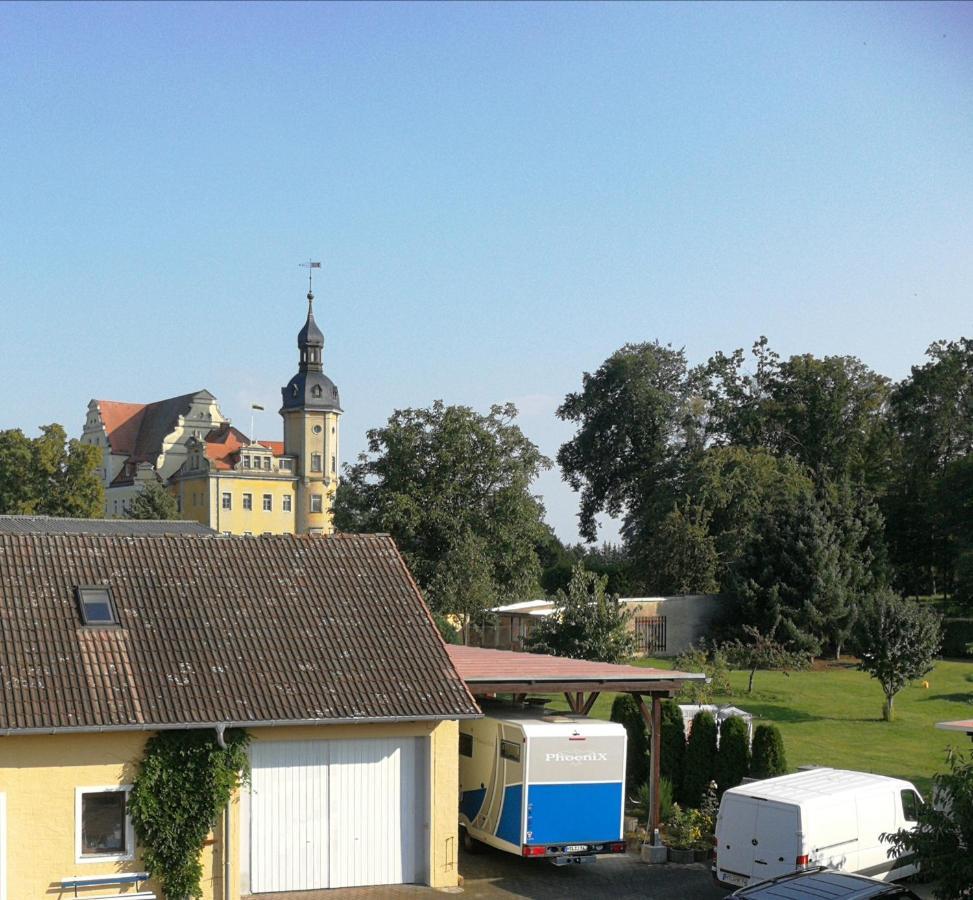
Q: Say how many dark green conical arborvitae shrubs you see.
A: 5